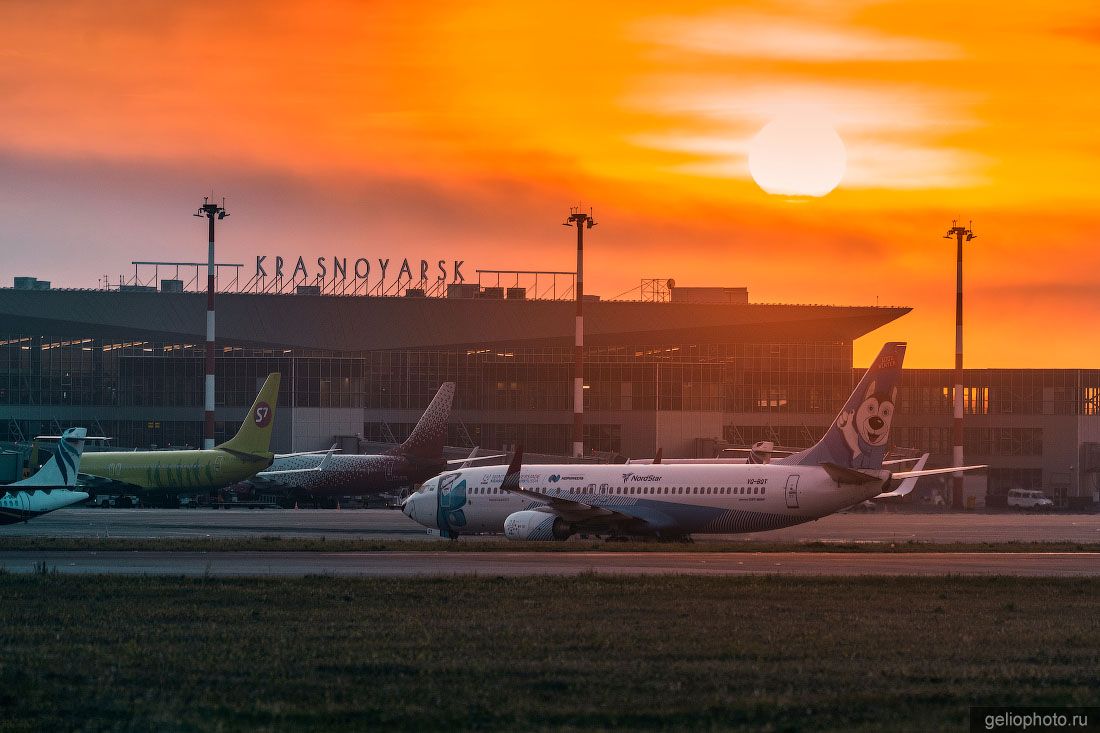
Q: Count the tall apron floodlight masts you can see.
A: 3